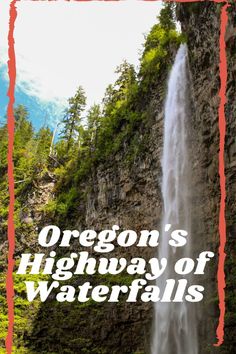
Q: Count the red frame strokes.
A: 2